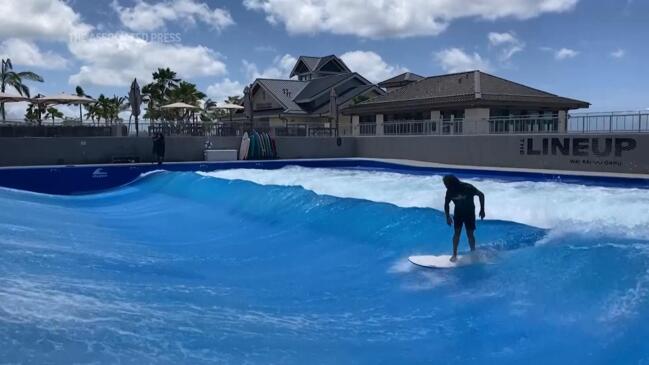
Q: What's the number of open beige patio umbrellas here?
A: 4